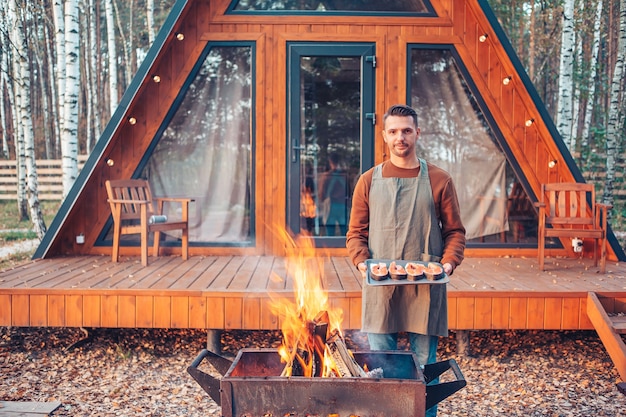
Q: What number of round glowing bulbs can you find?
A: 8